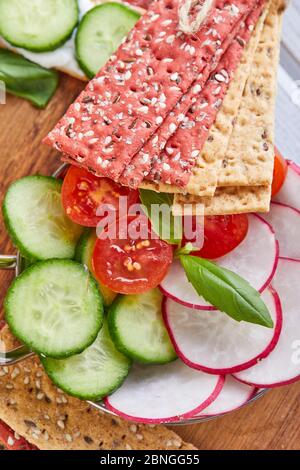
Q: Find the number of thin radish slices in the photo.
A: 7